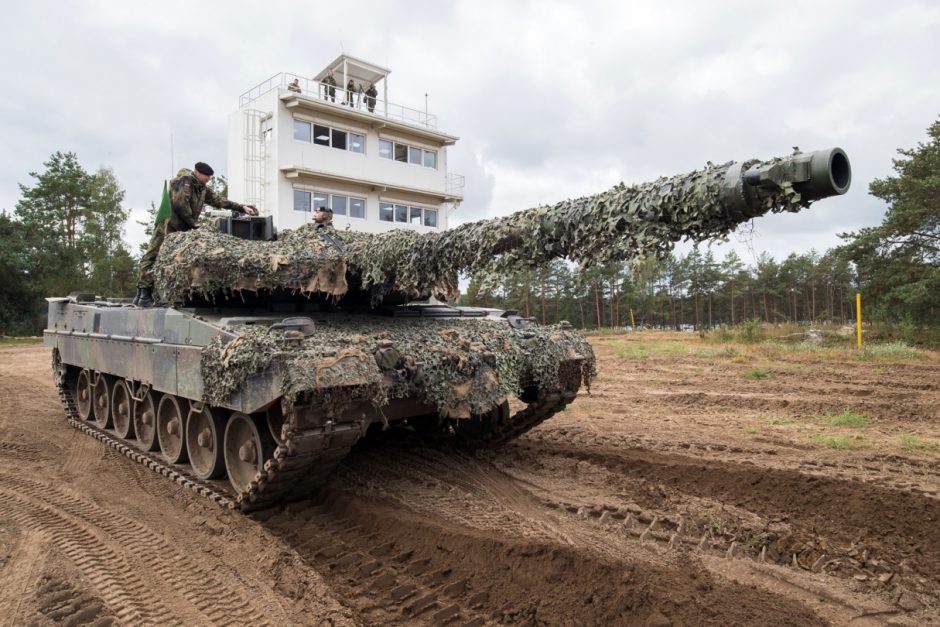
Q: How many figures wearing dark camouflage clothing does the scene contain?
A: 6